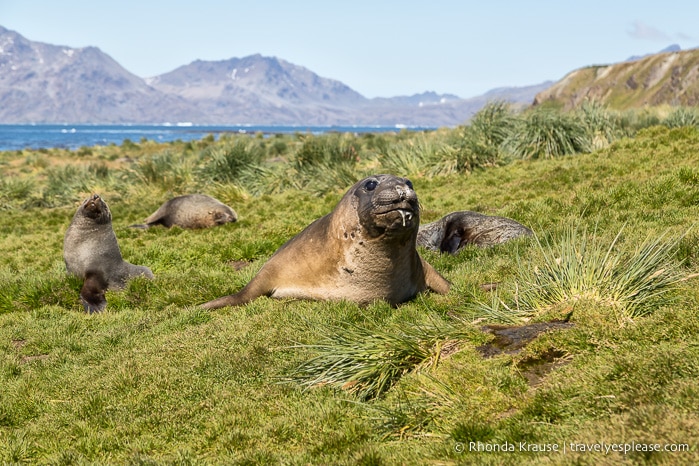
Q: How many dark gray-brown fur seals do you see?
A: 3